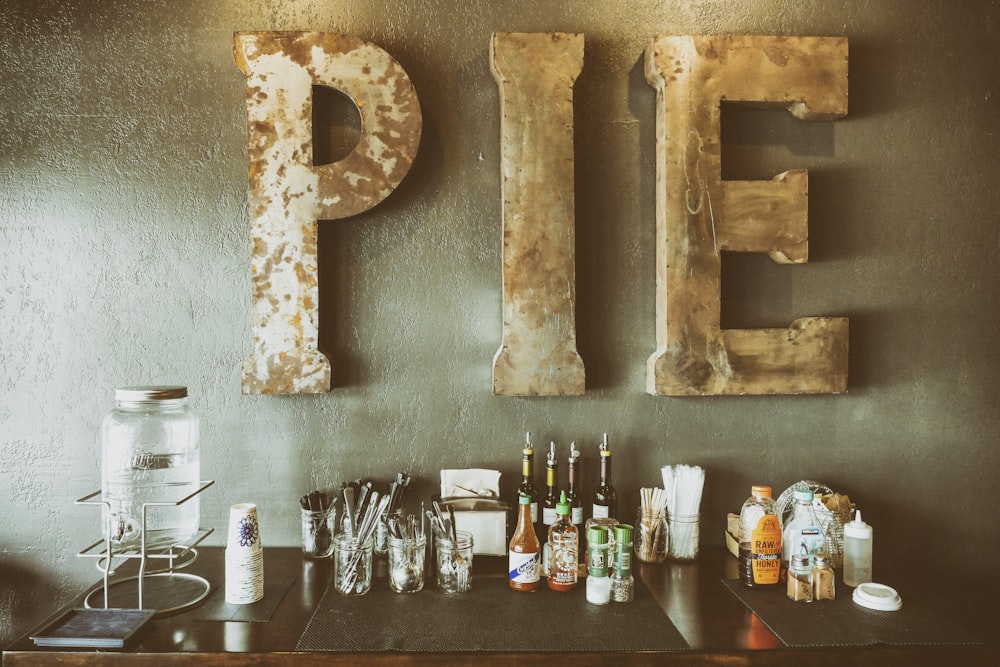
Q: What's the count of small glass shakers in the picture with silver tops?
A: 2